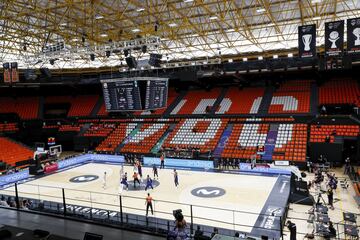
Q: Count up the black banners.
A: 3